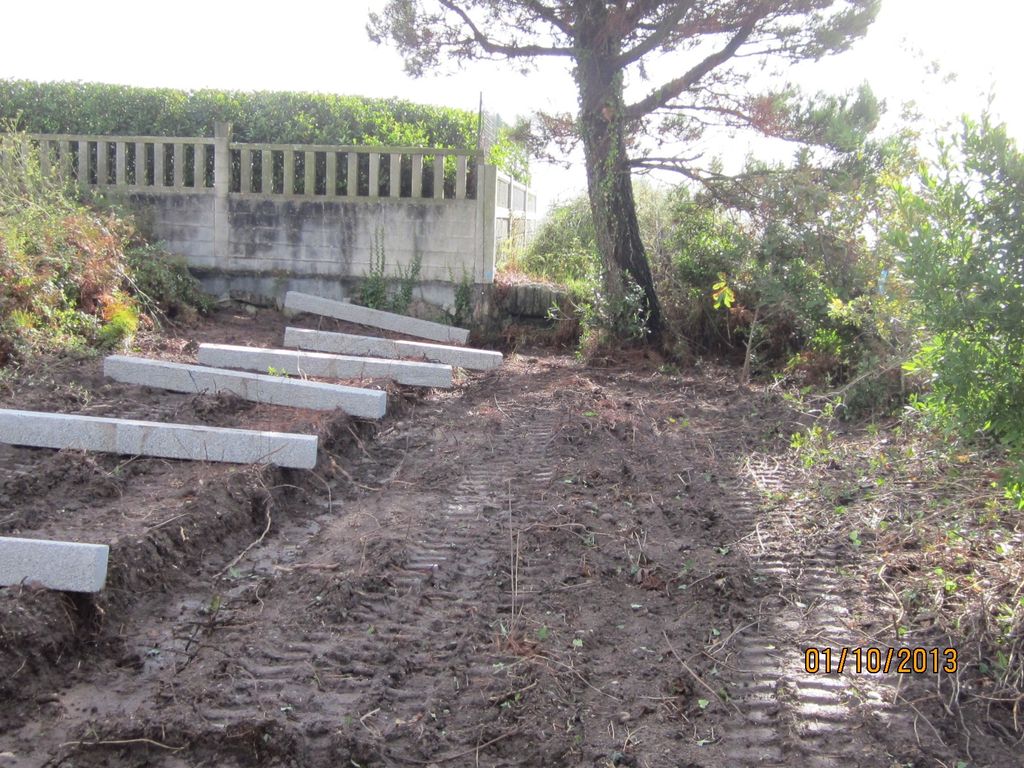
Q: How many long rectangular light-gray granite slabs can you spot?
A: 6